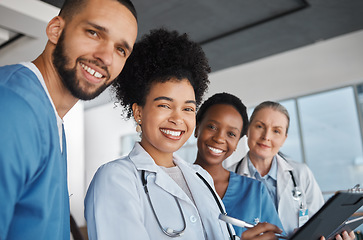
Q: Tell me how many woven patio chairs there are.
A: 0